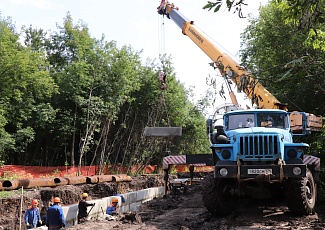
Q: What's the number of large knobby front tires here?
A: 2